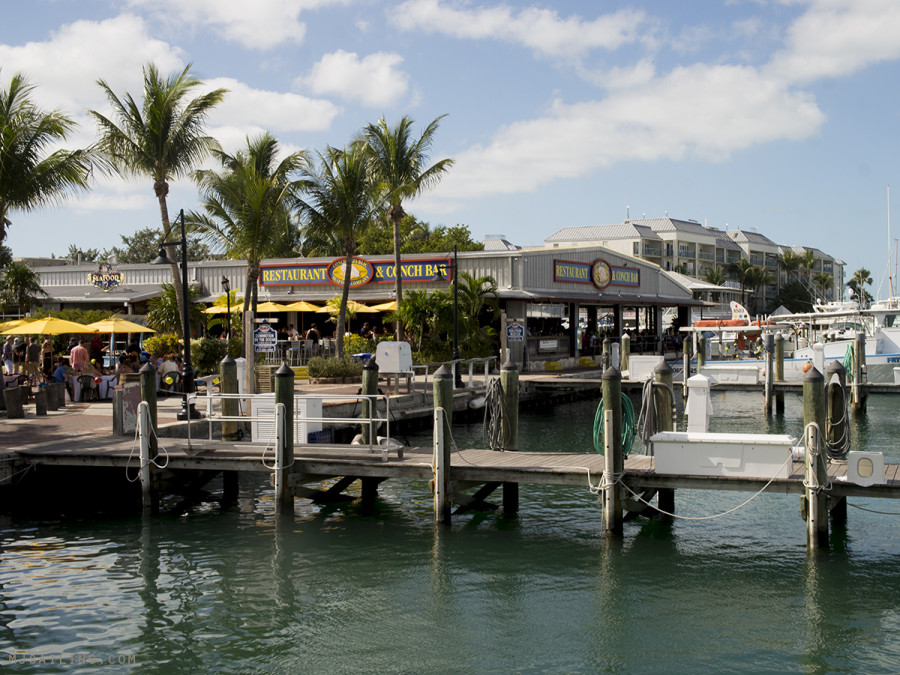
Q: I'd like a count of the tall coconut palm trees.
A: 5